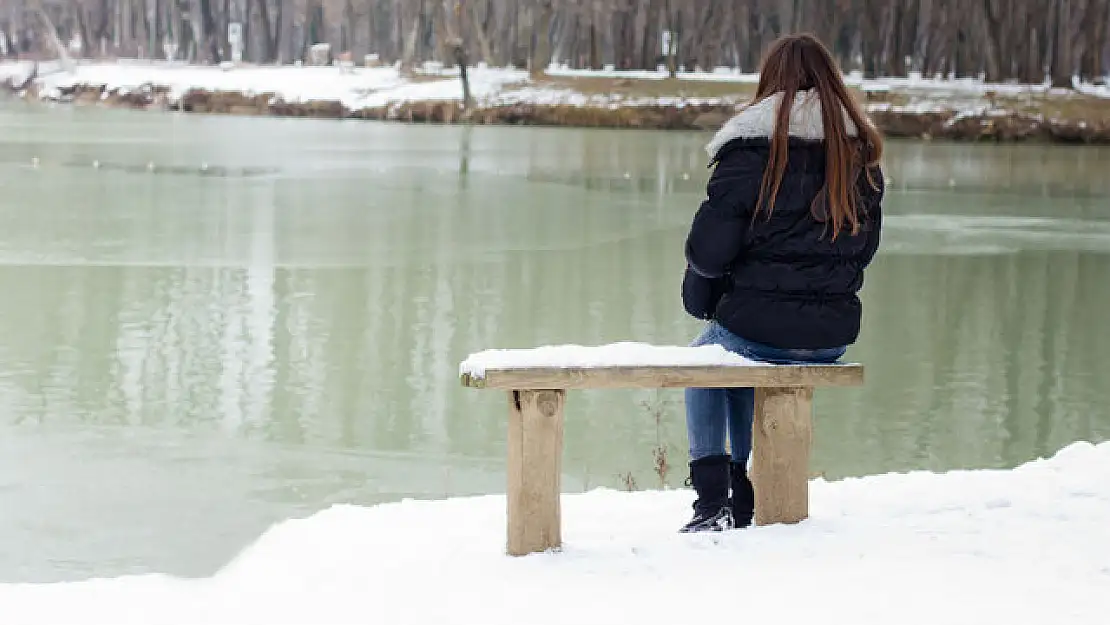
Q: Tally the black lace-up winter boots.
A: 2